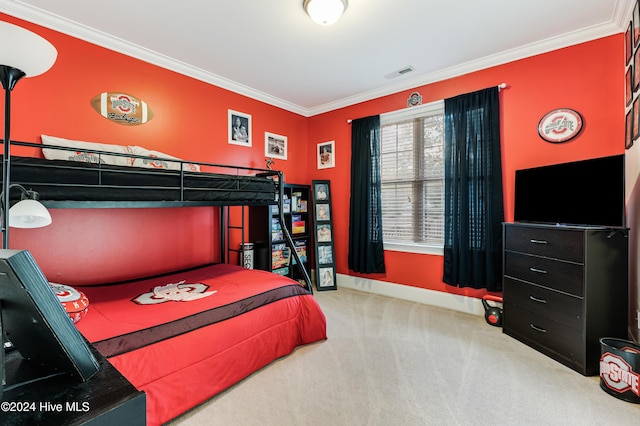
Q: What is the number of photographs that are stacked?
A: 5